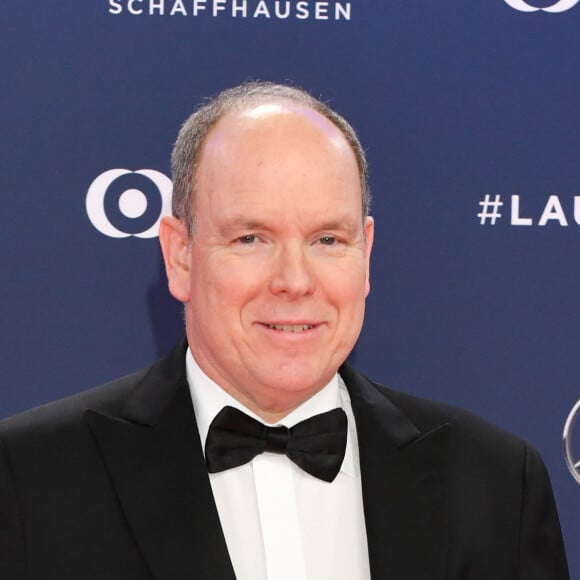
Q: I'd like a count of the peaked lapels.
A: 2